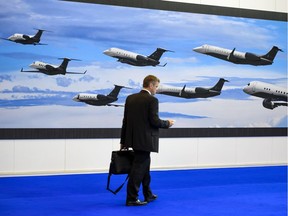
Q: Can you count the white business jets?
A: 7